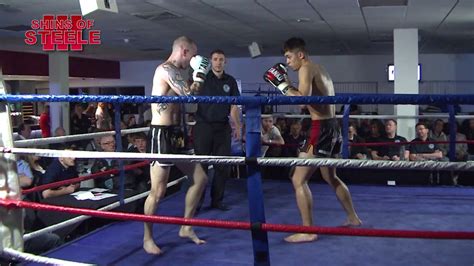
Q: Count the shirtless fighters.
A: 2